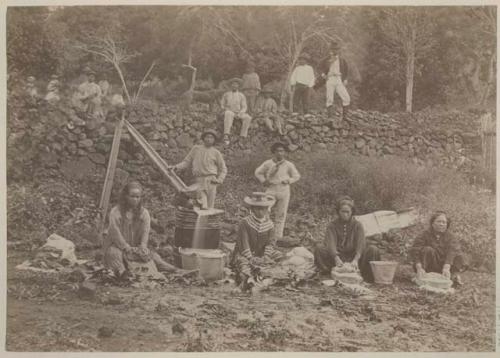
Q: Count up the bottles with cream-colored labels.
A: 0